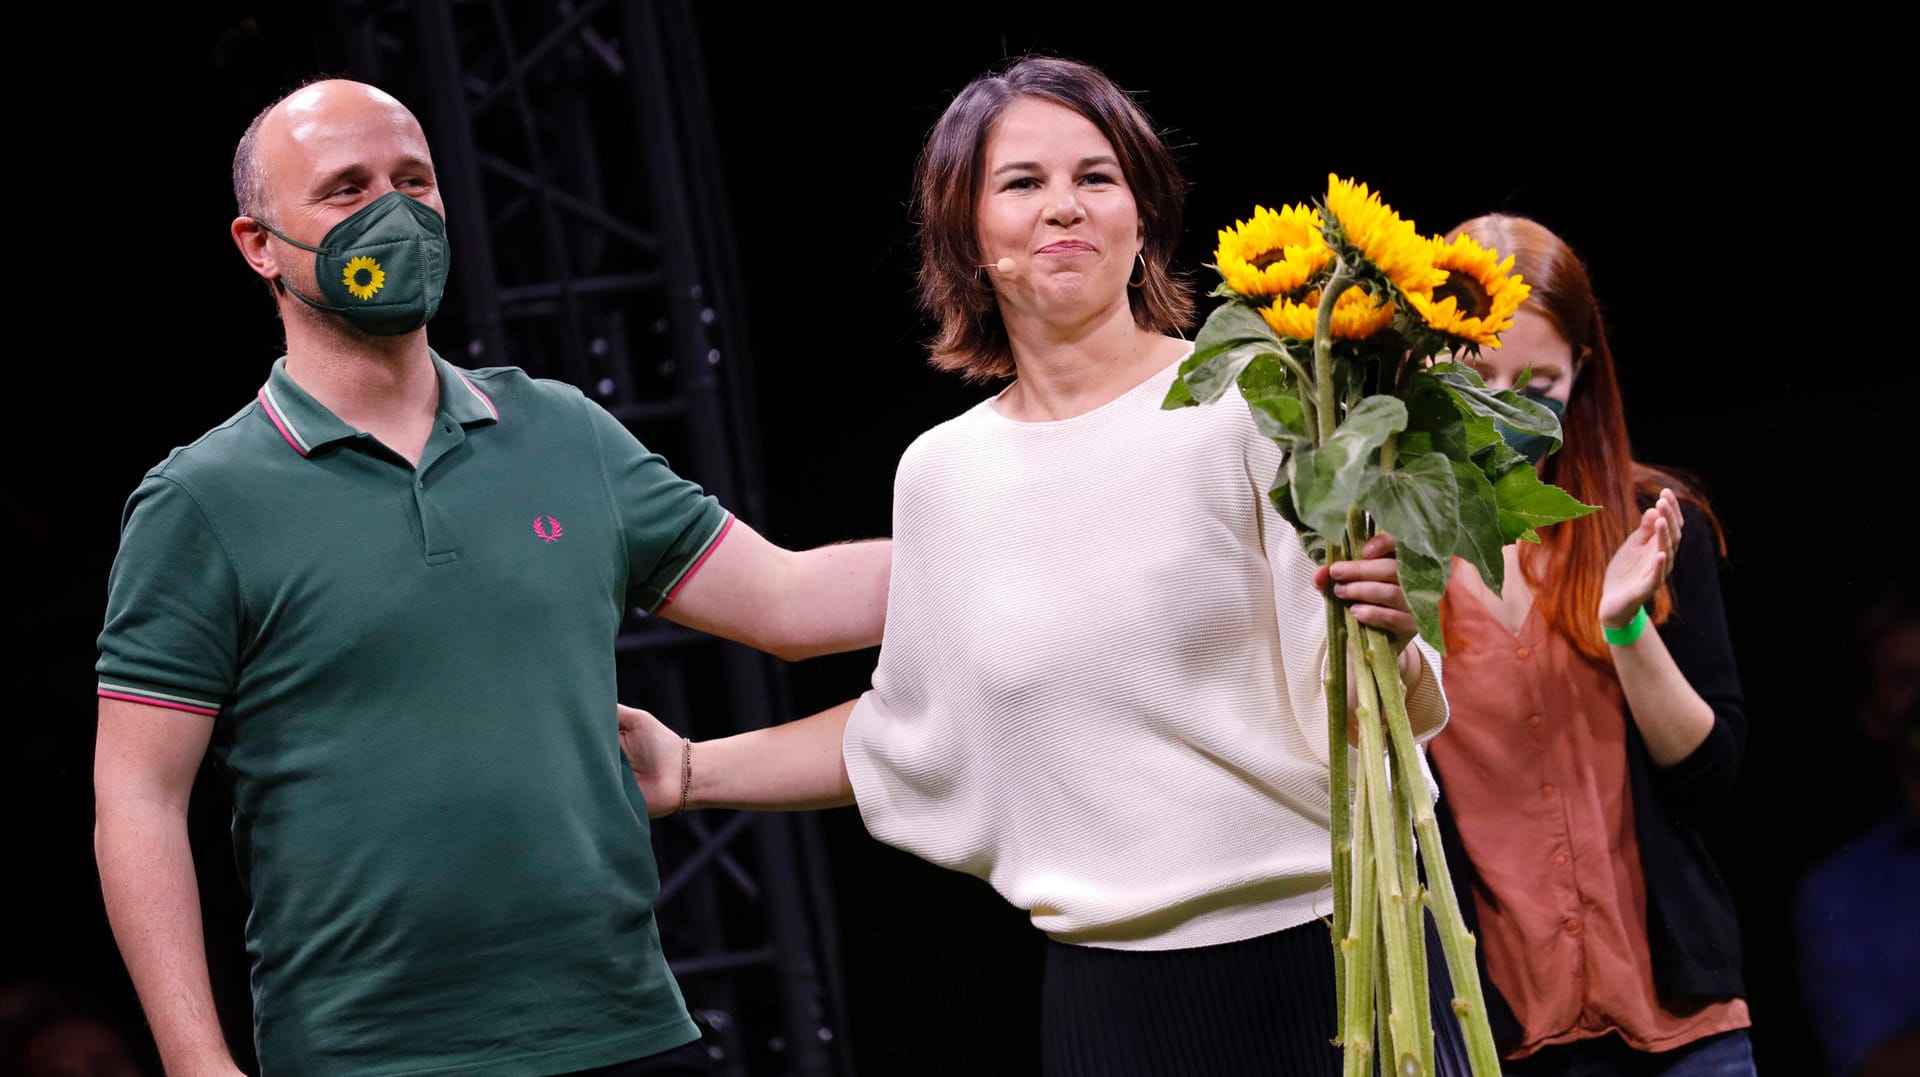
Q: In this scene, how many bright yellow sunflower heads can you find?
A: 4